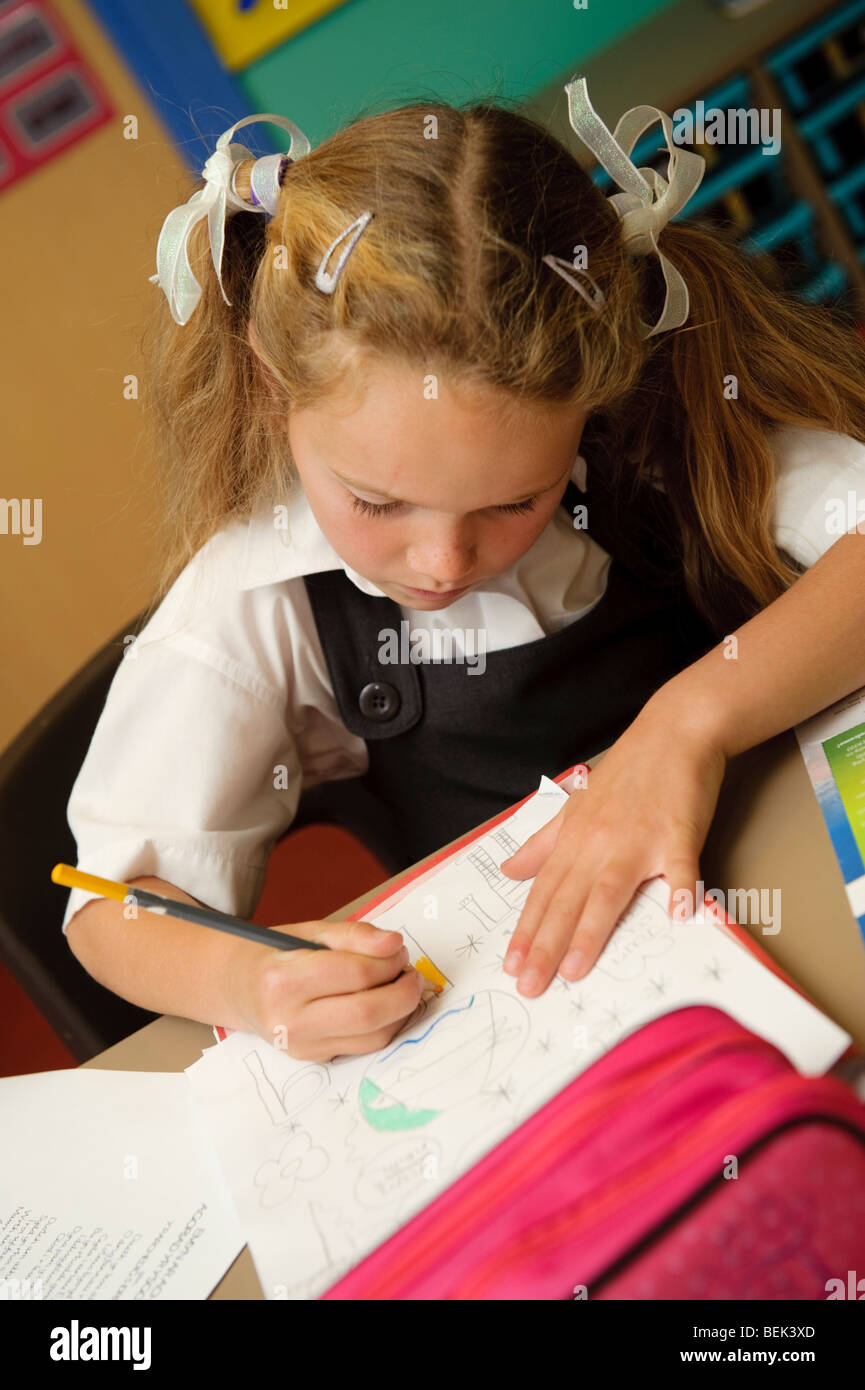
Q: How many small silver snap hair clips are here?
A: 2